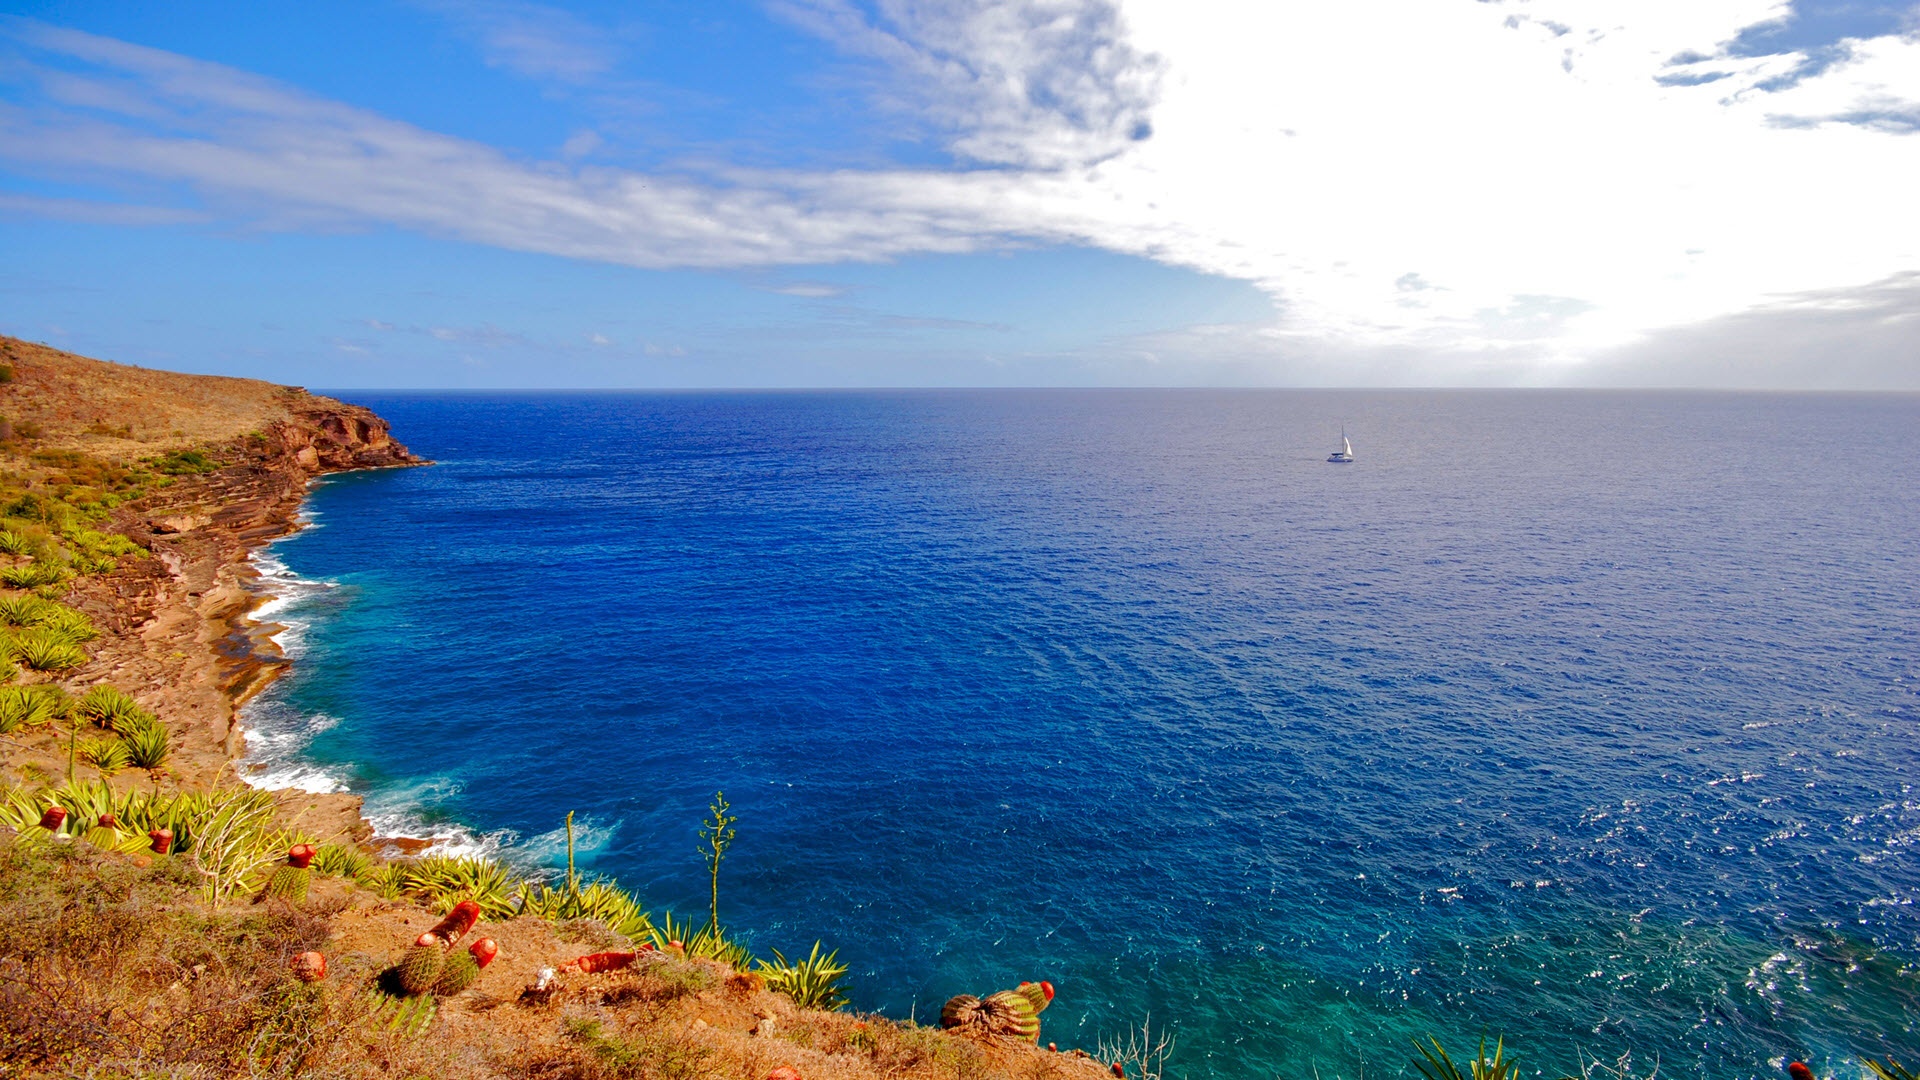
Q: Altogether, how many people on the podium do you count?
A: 0